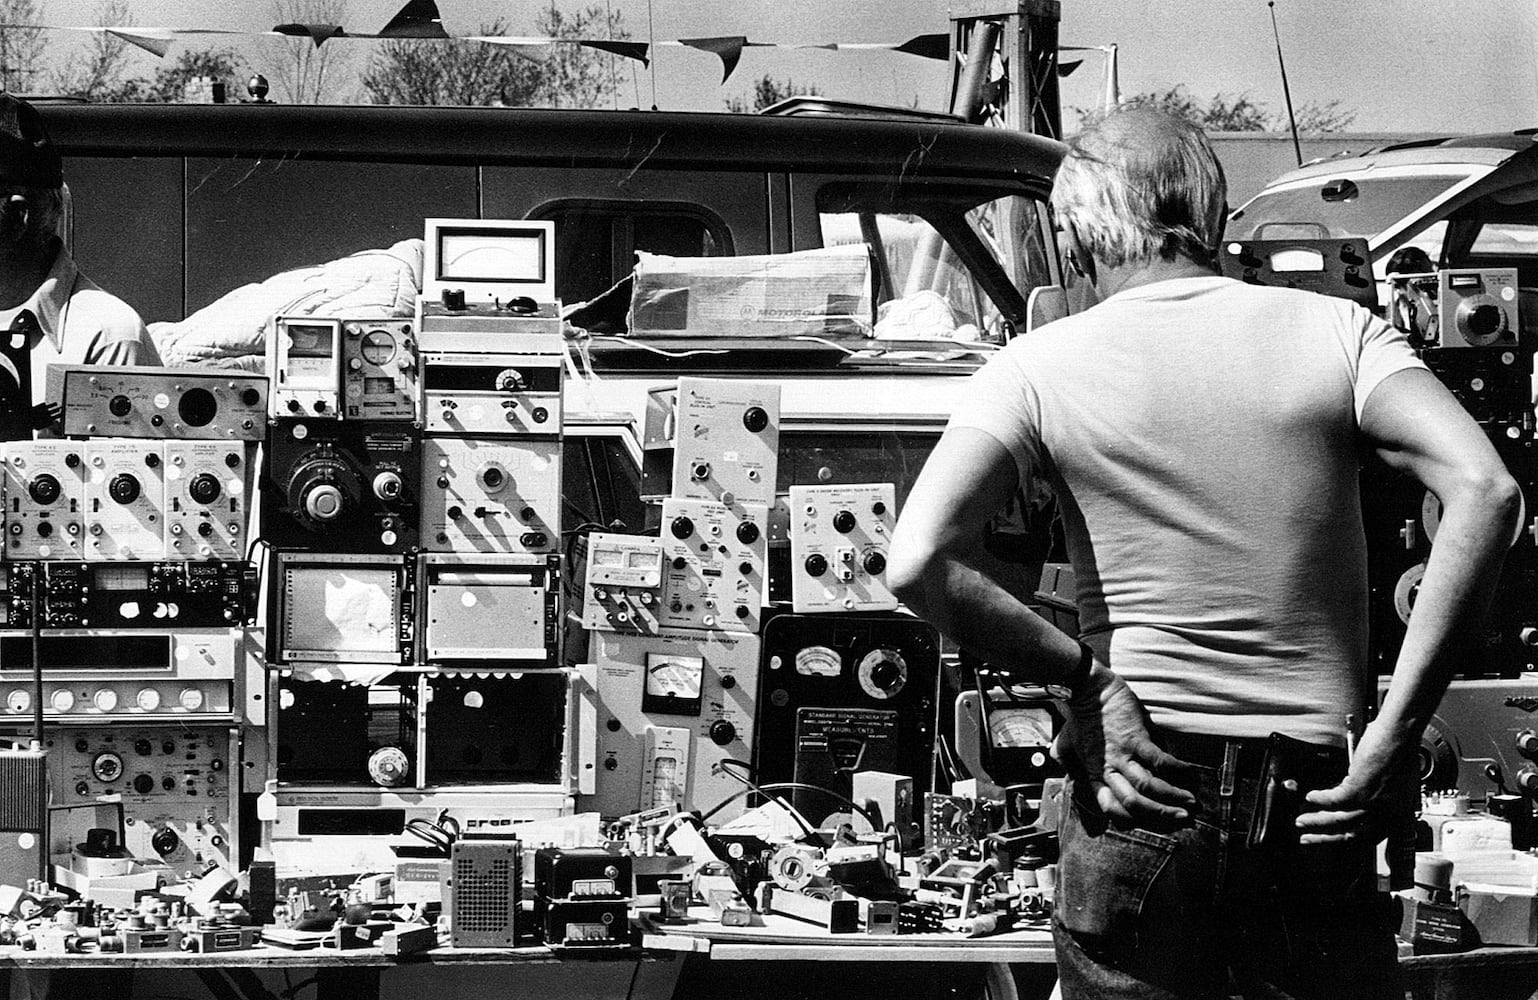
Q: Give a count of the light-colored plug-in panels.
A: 6